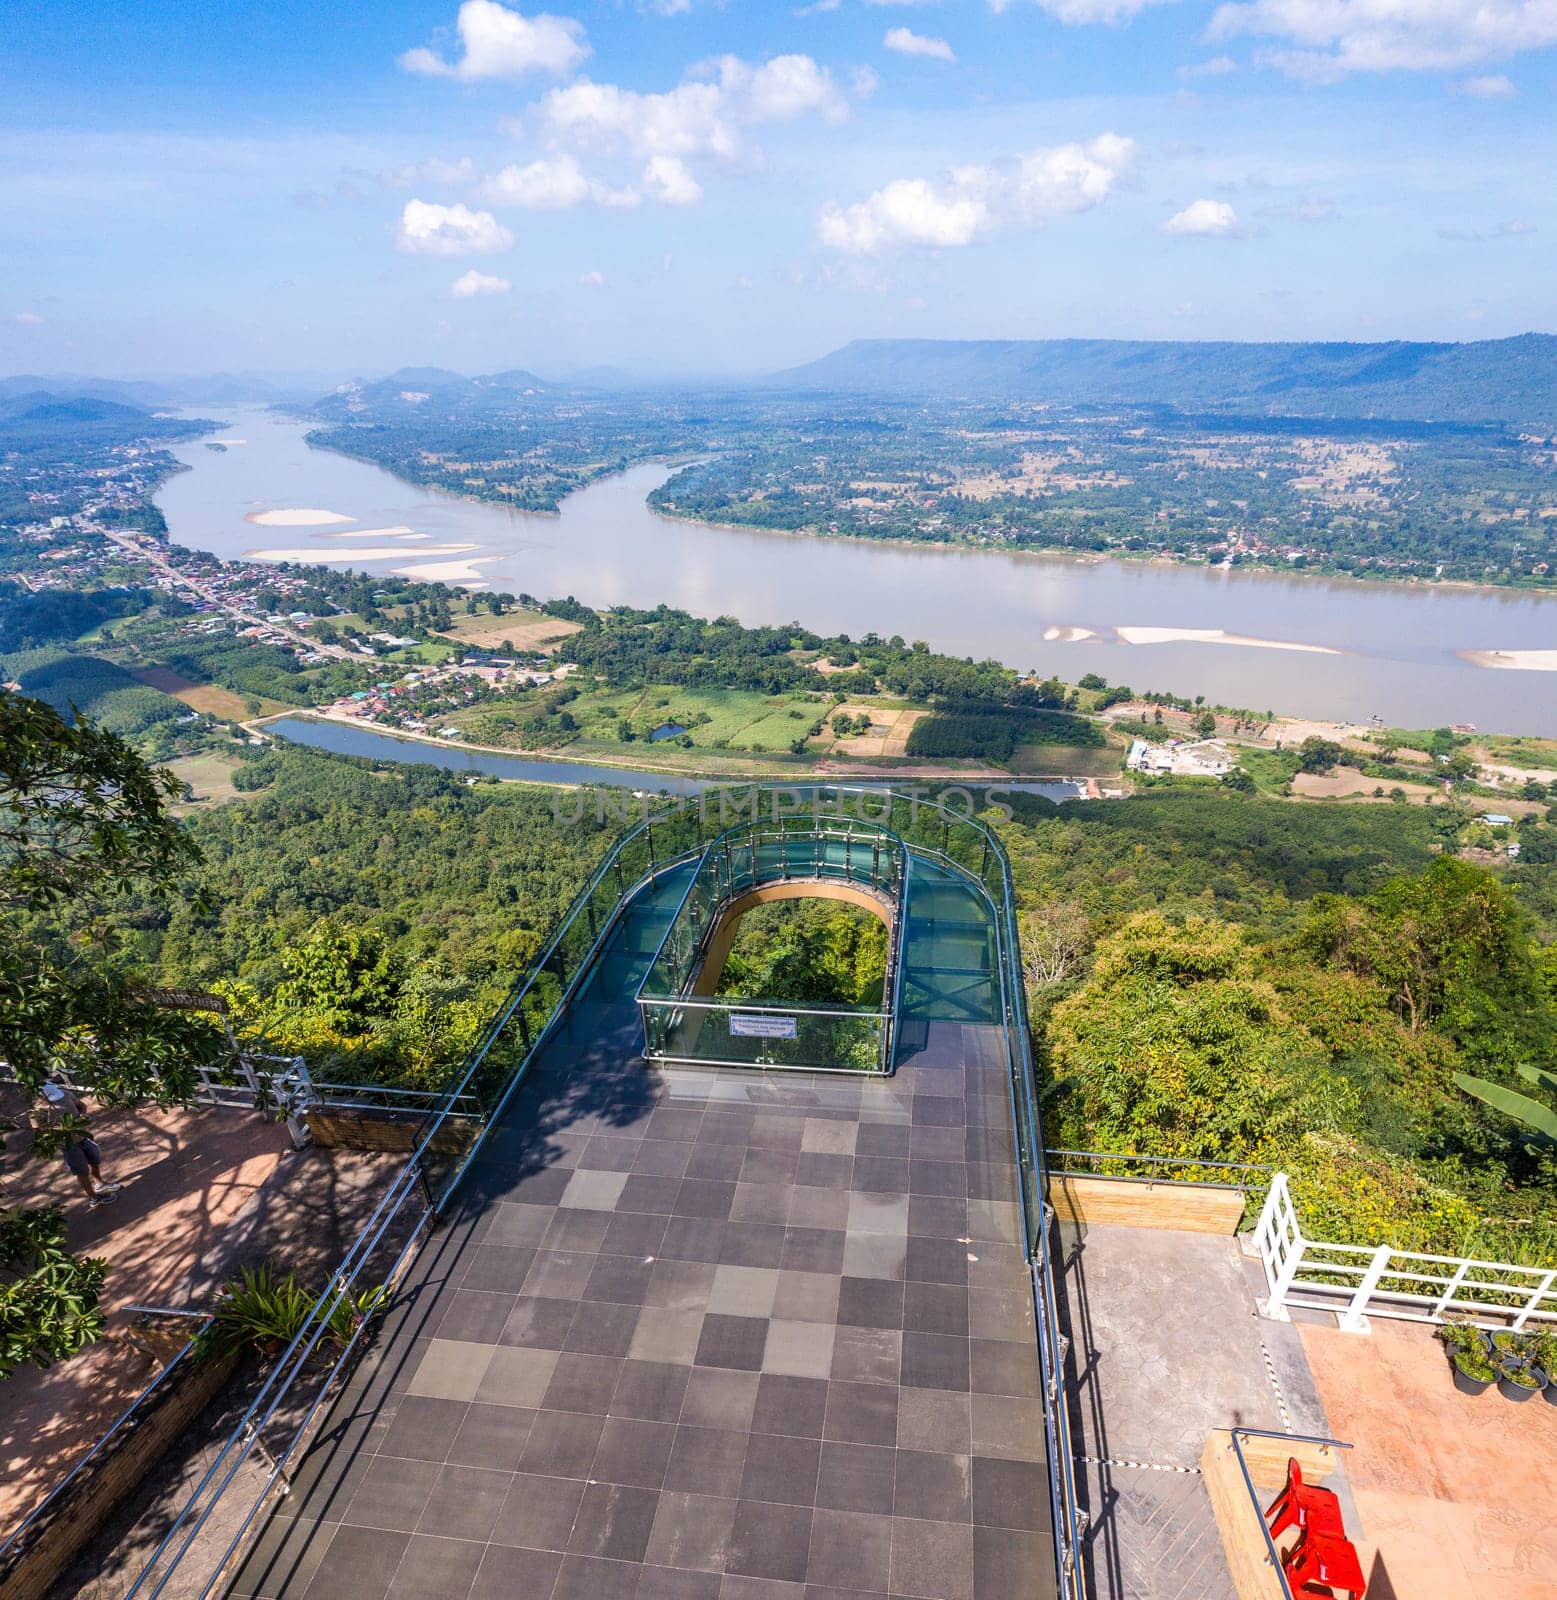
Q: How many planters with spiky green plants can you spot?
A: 2